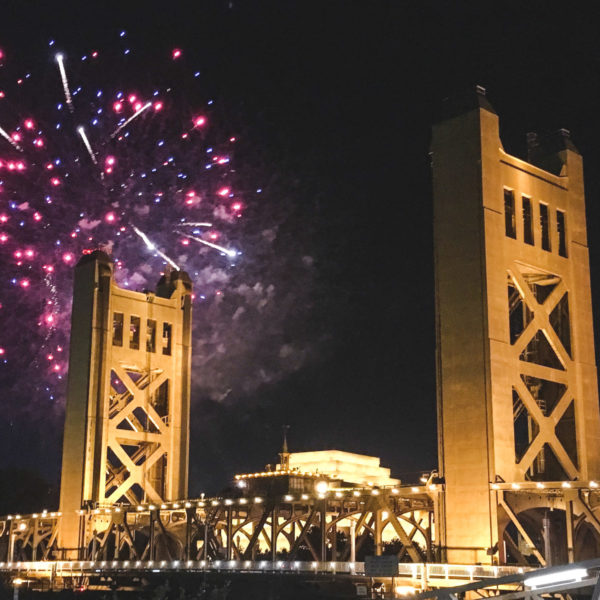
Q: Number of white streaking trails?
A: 7